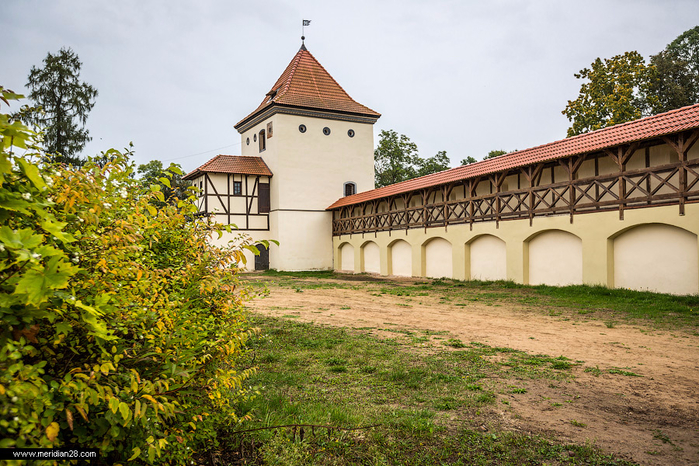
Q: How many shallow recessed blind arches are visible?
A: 7